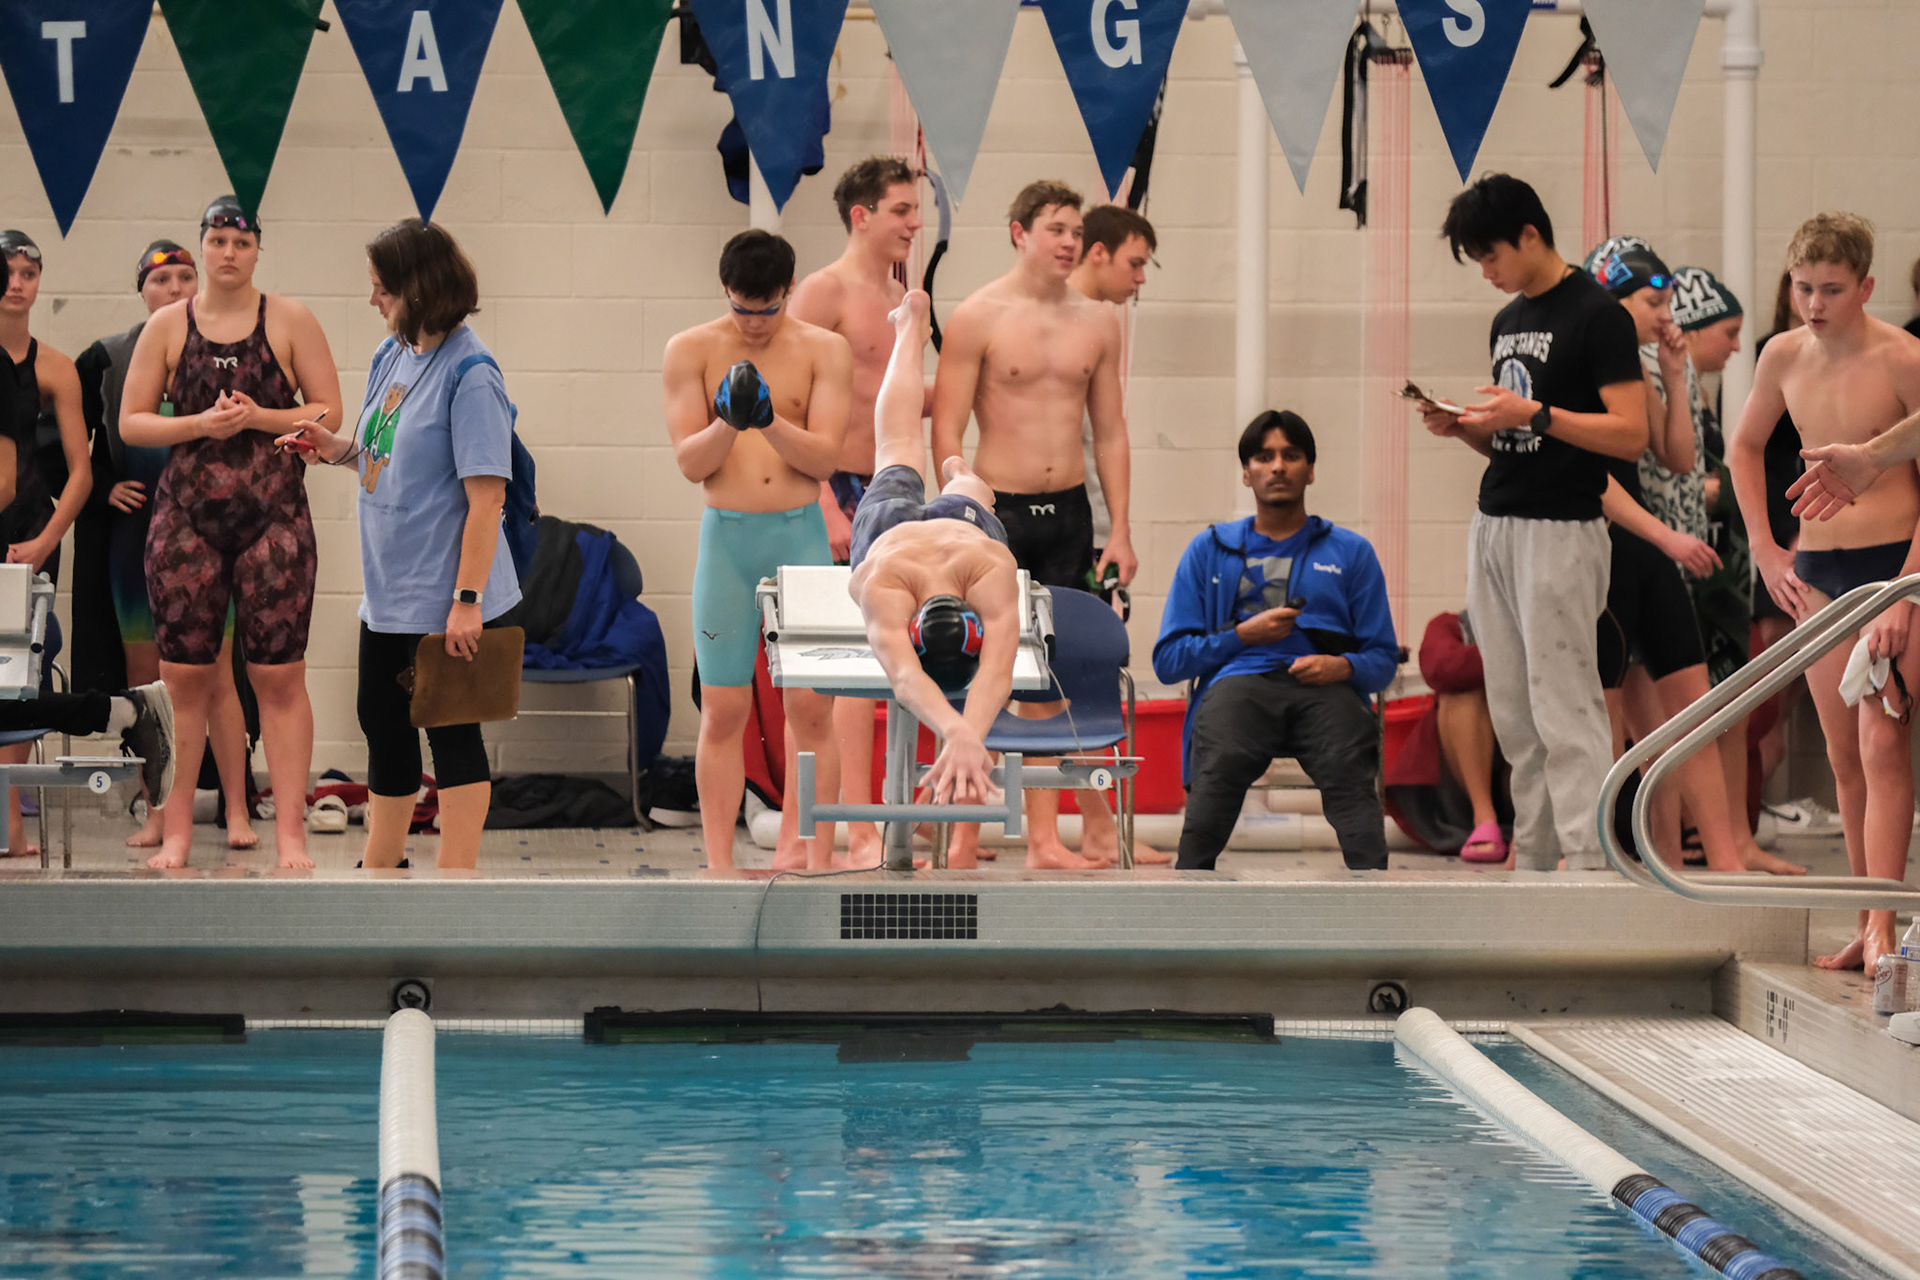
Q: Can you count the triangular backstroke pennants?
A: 10